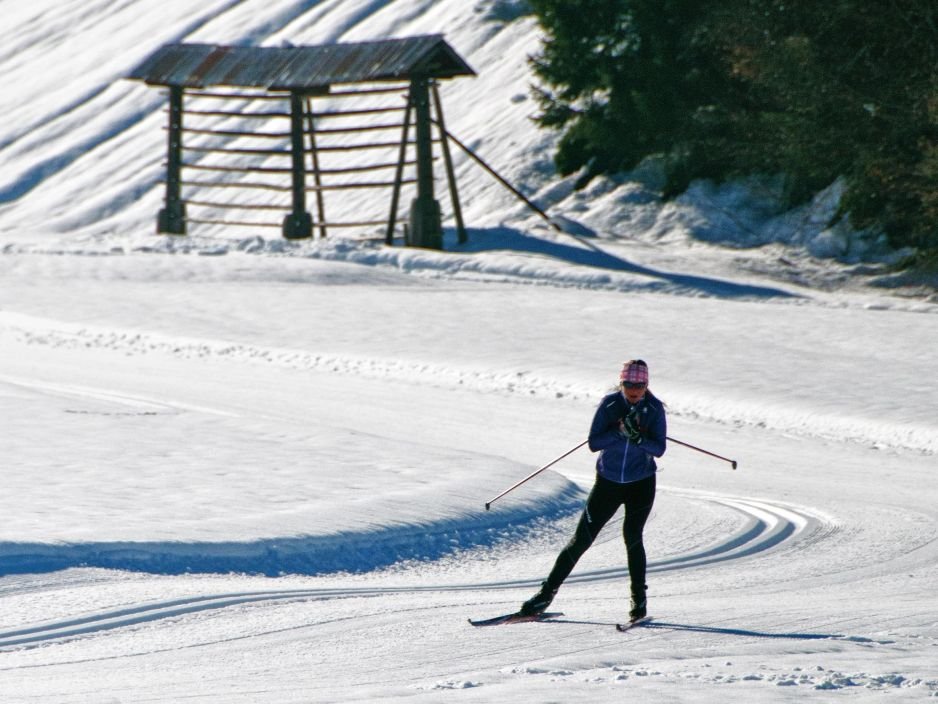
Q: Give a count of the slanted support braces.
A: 4